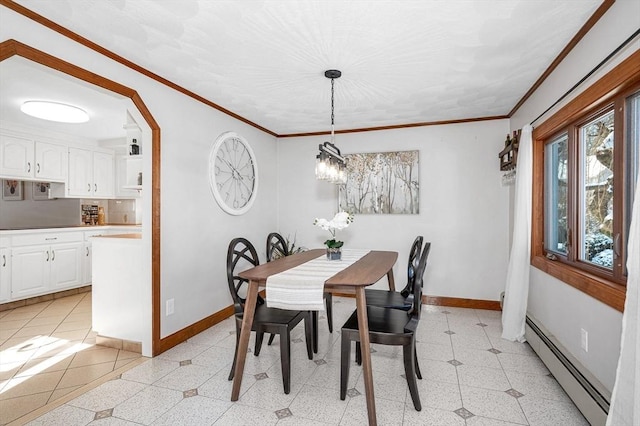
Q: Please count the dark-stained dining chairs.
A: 4